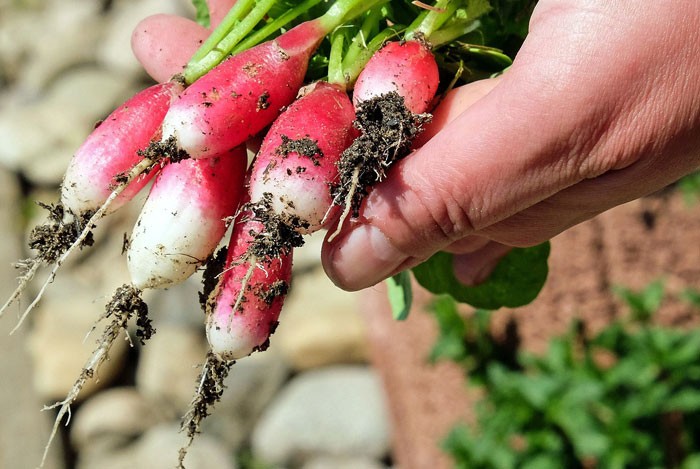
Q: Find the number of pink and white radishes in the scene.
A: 6